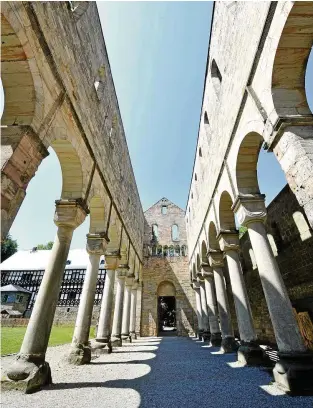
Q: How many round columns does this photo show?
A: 12